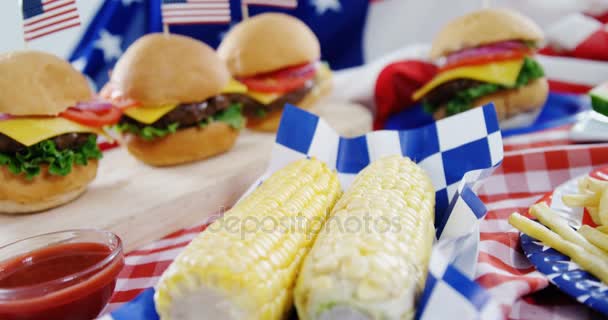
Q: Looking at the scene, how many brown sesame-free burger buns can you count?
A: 4